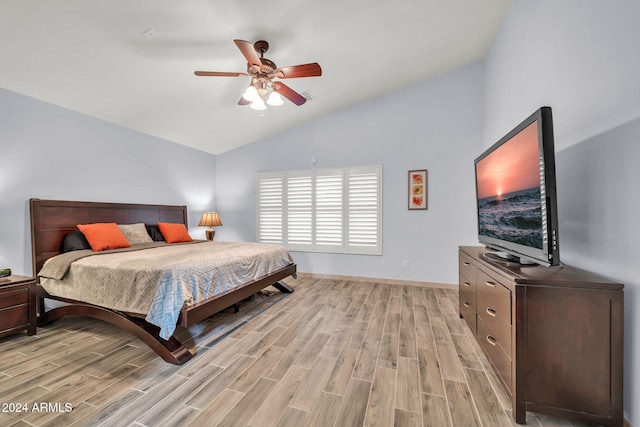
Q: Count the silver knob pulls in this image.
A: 6